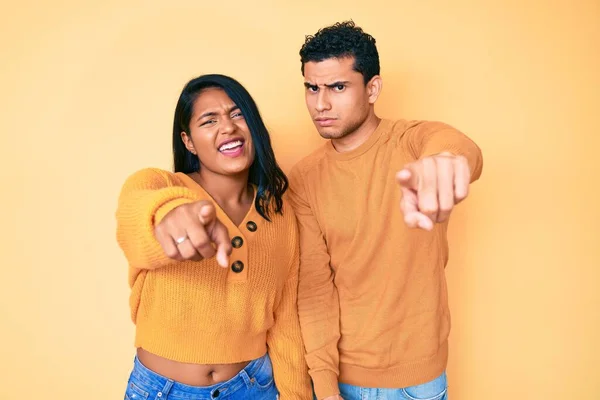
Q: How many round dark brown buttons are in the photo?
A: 3